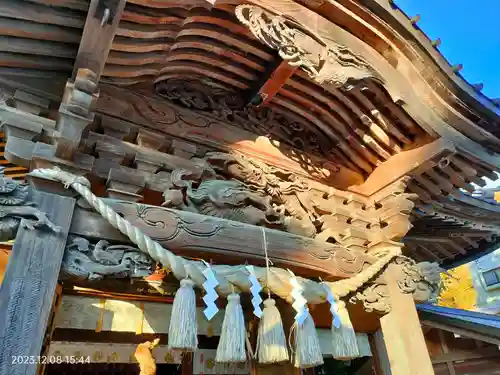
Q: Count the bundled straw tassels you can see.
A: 5